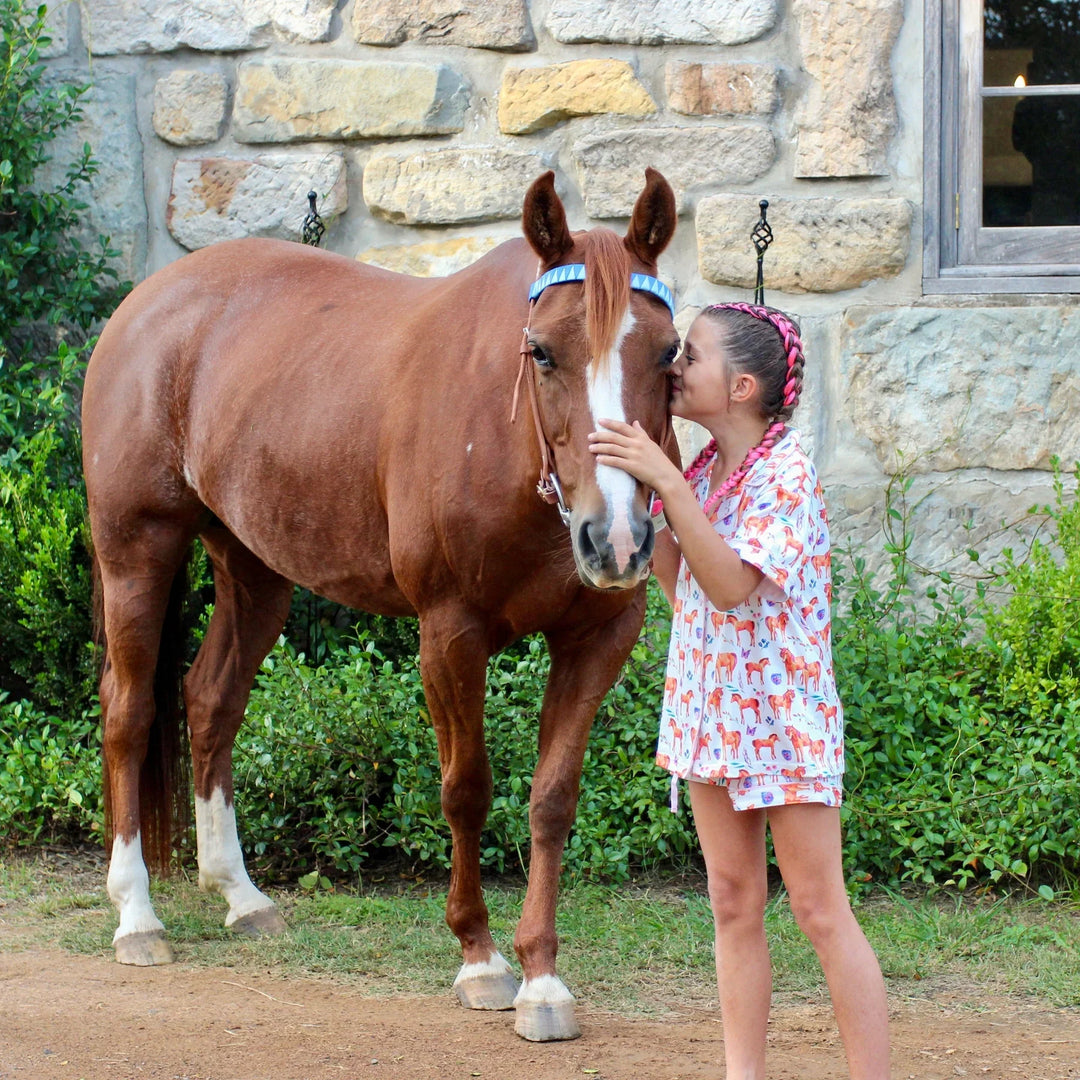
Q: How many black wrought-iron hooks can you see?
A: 2